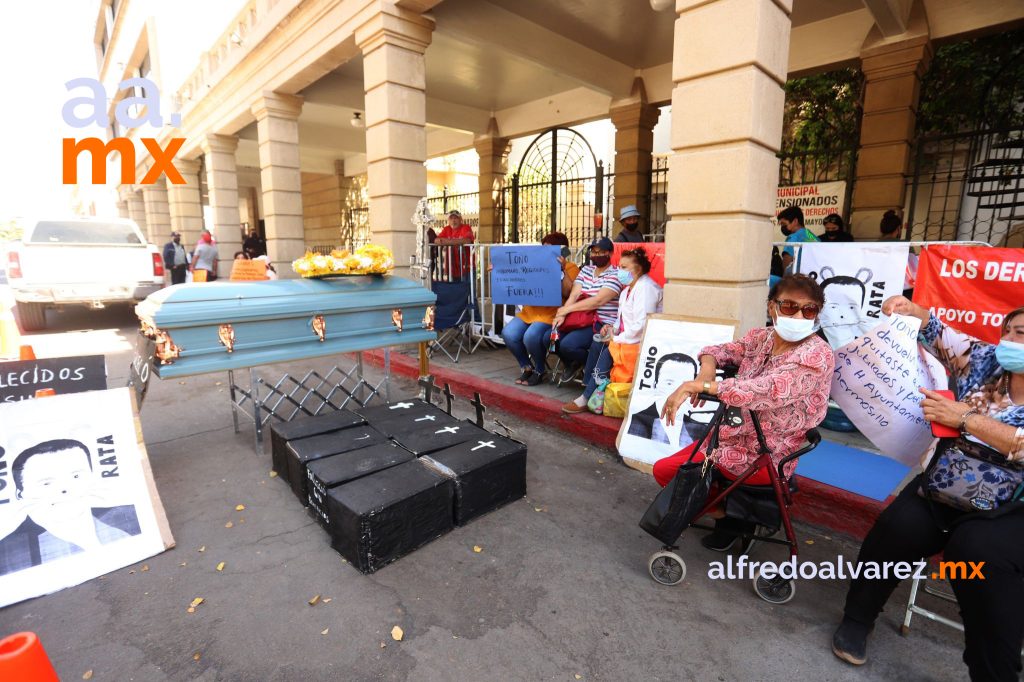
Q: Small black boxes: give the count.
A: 8